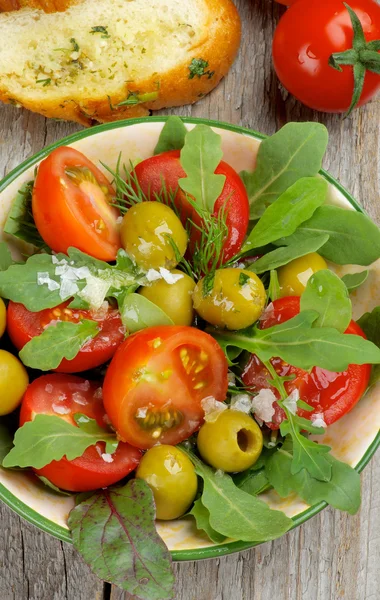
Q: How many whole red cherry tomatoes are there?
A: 1